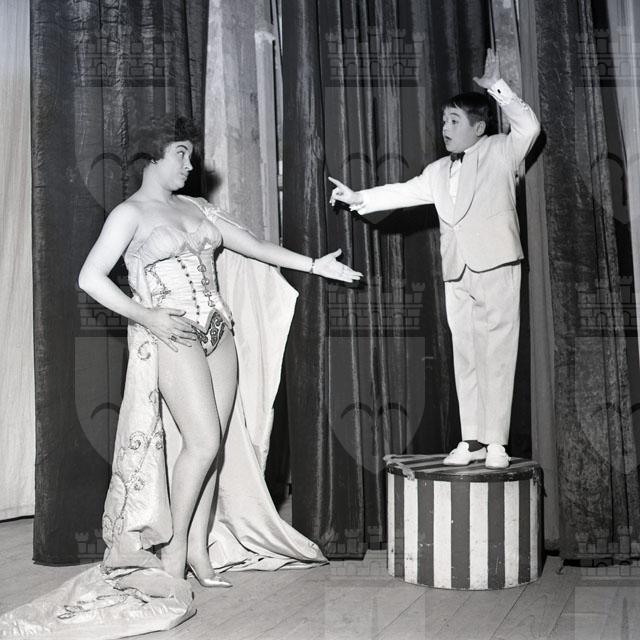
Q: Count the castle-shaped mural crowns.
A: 9